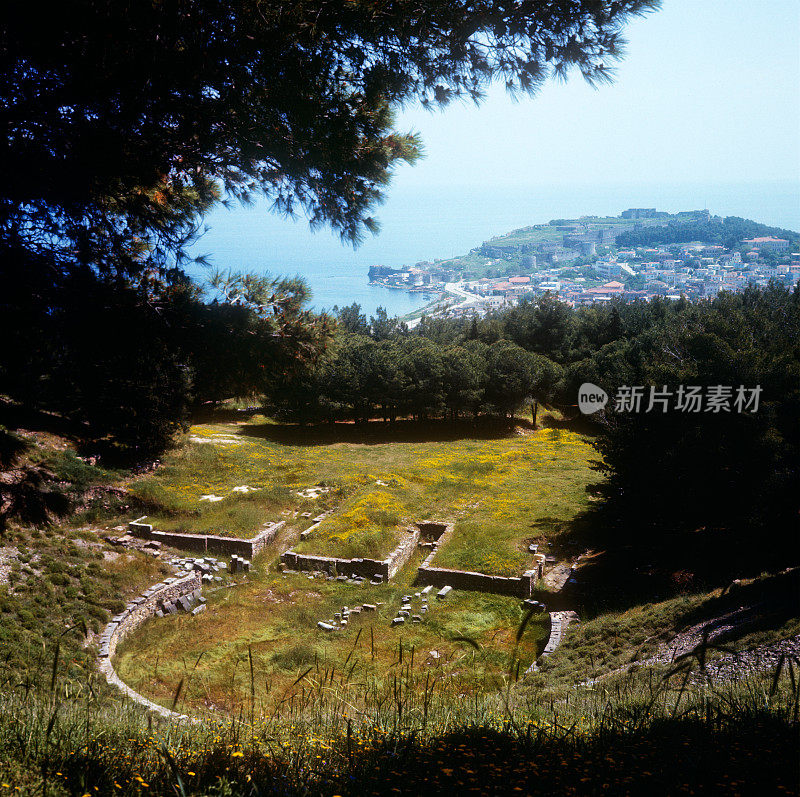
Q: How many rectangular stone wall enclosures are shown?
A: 3